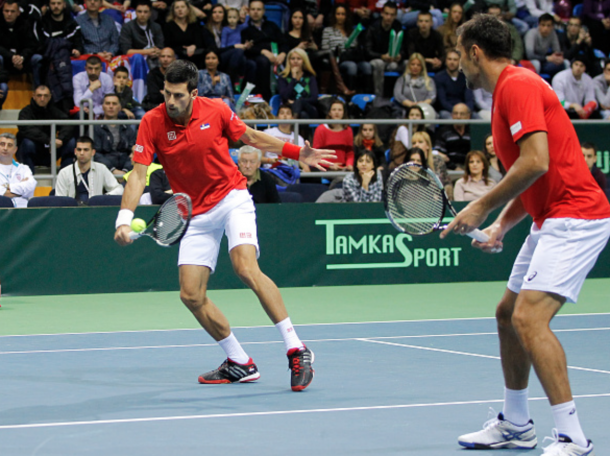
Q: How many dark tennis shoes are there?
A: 2